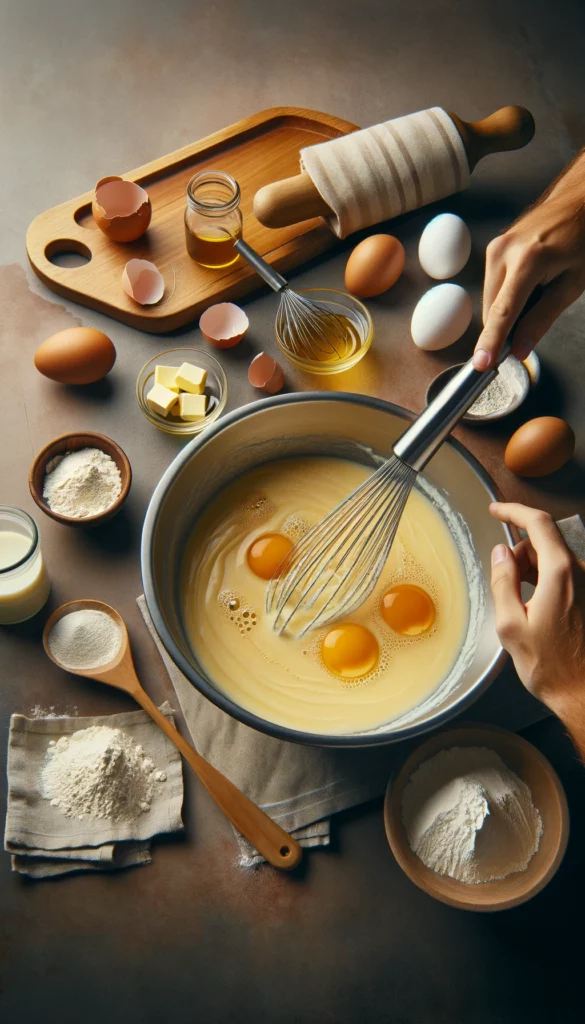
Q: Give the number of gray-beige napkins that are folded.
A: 2